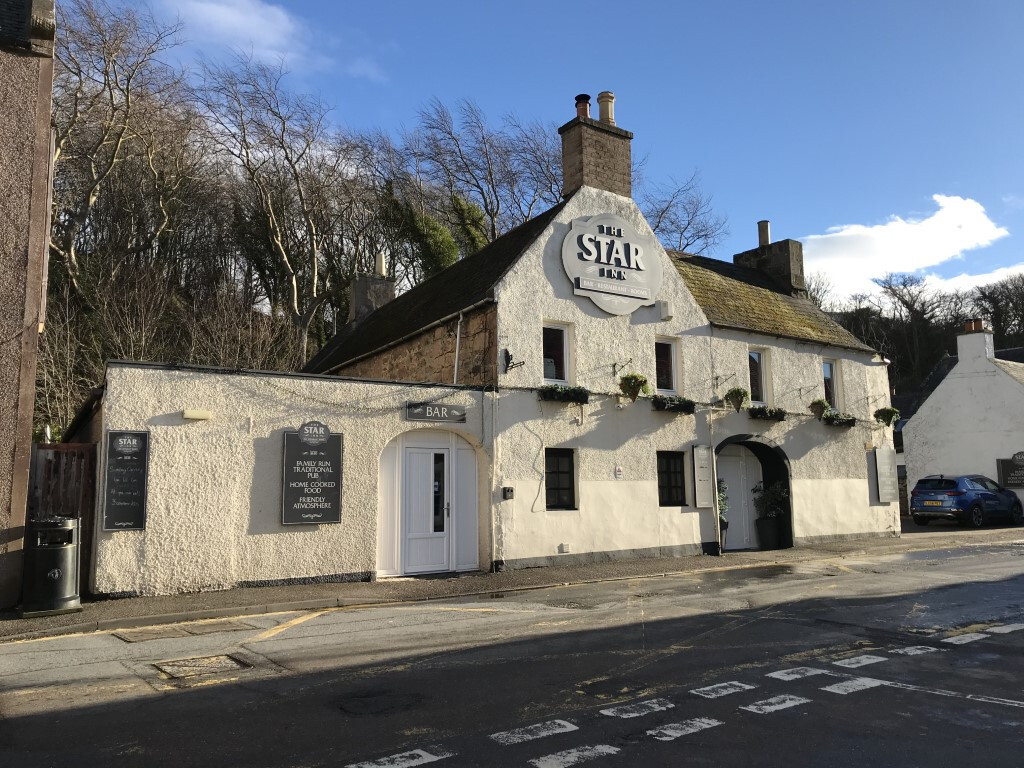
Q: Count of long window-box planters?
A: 4